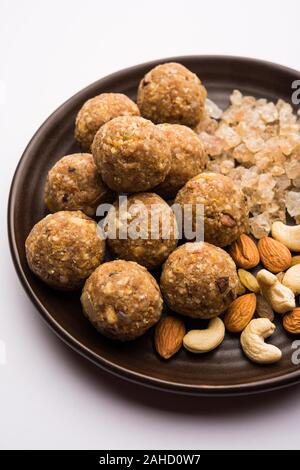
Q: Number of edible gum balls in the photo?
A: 10